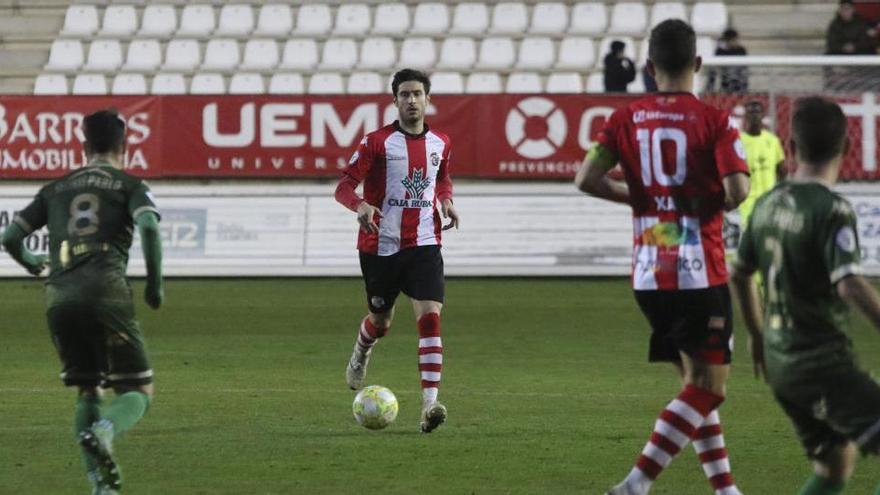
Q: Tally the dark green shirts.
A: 2